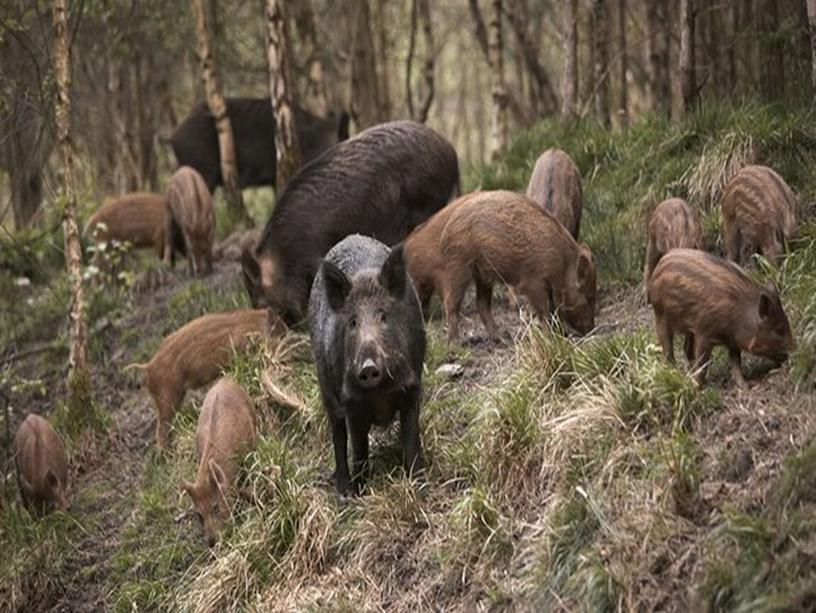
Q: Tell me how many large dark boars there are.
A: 3